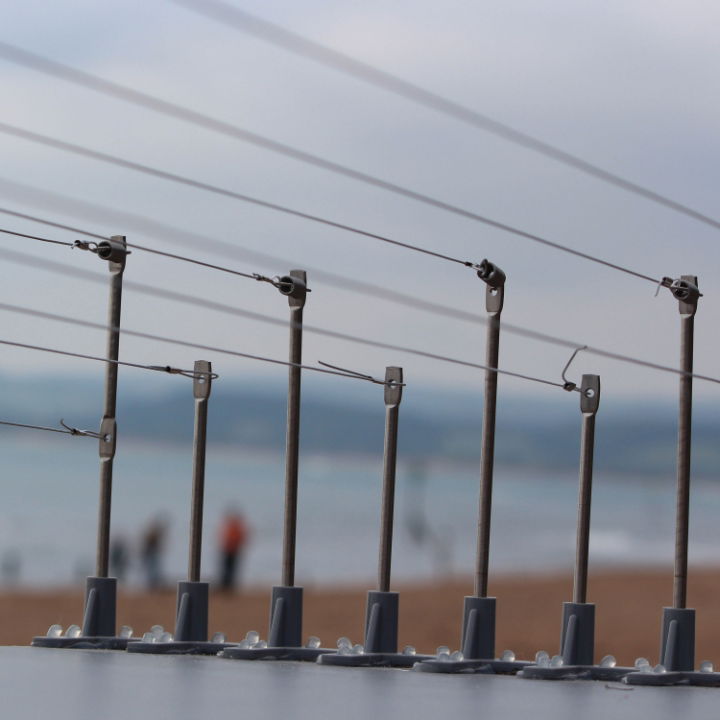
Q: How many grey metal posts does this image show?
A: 7